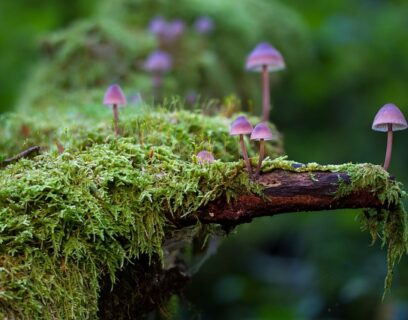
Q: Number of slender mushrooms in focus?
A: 5